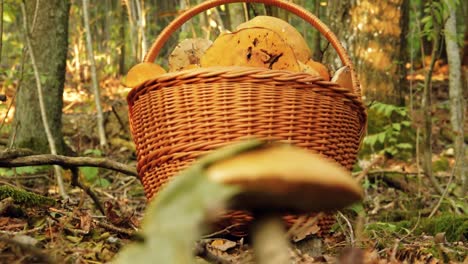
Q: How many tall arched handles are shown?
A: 1